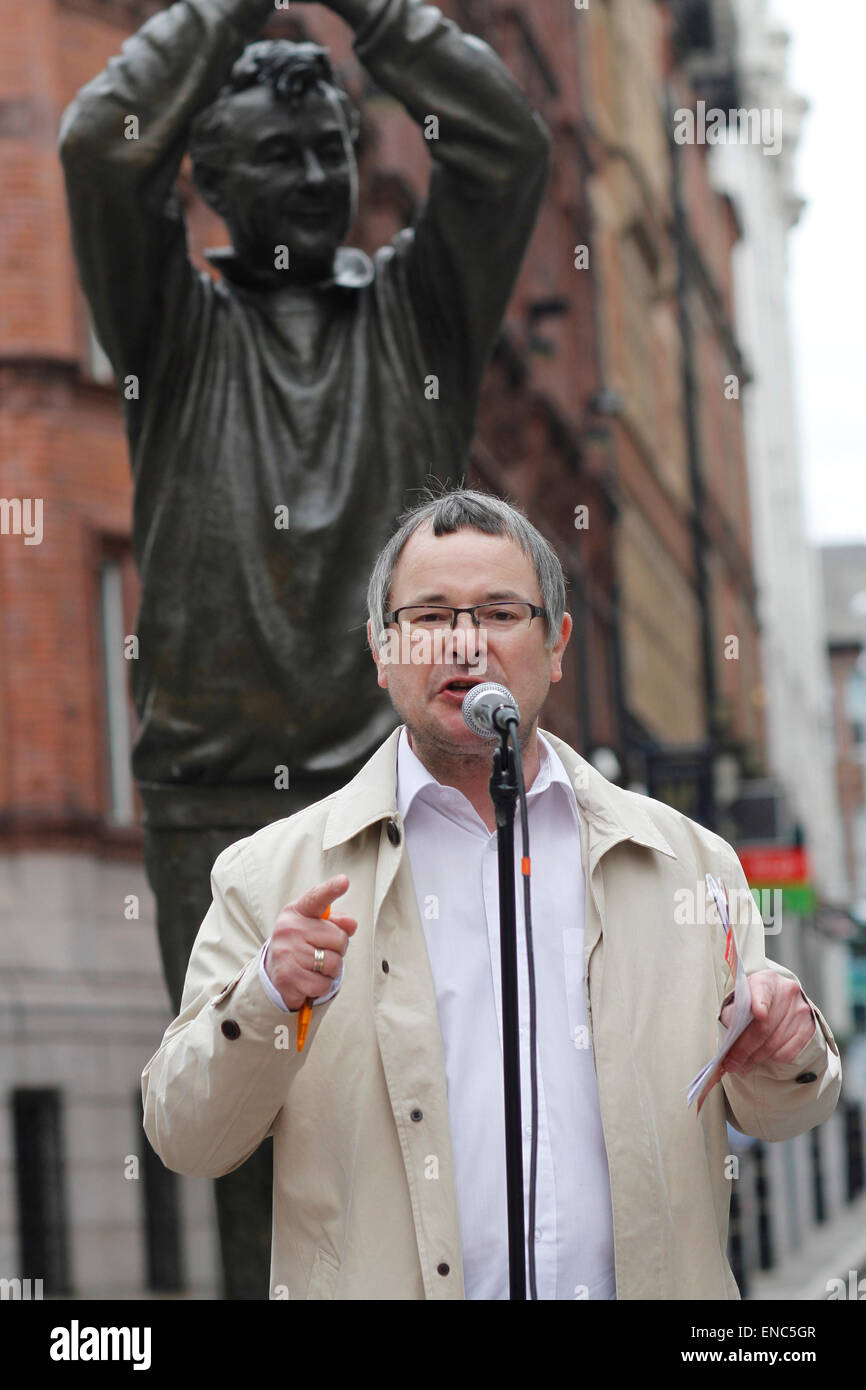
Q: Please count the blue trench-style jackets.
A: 0